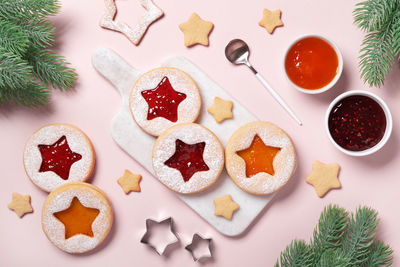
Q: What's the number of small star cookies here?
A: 7